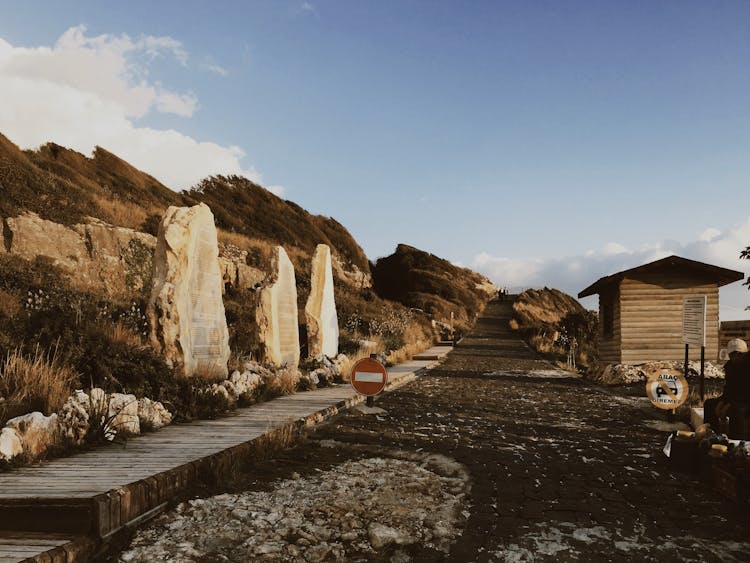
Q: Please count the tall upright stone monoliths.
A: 3